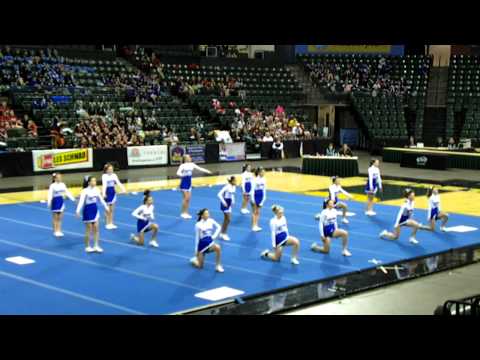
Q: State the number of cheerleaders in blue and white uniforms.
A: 15